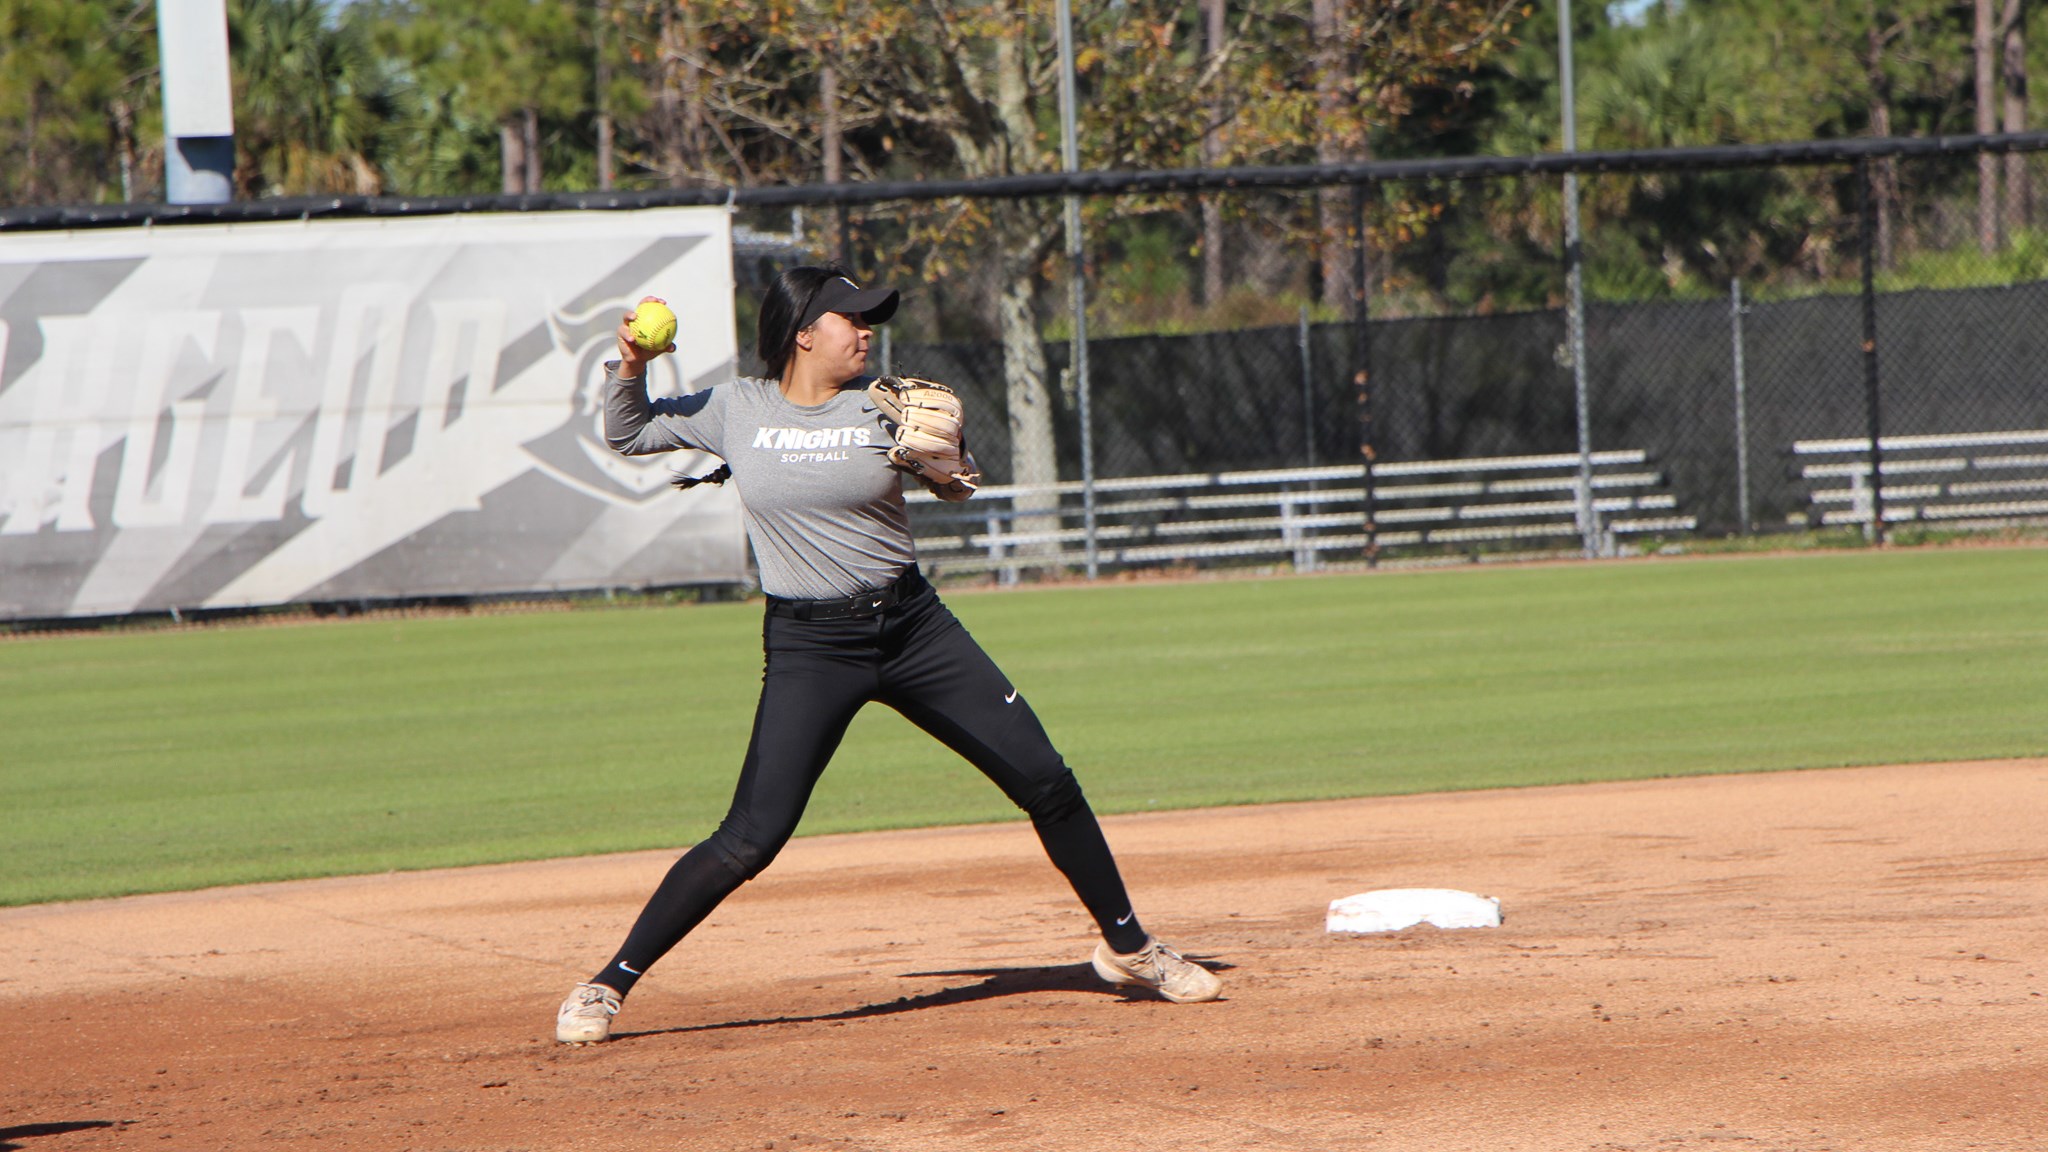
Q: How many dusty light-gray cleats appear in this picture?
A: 2